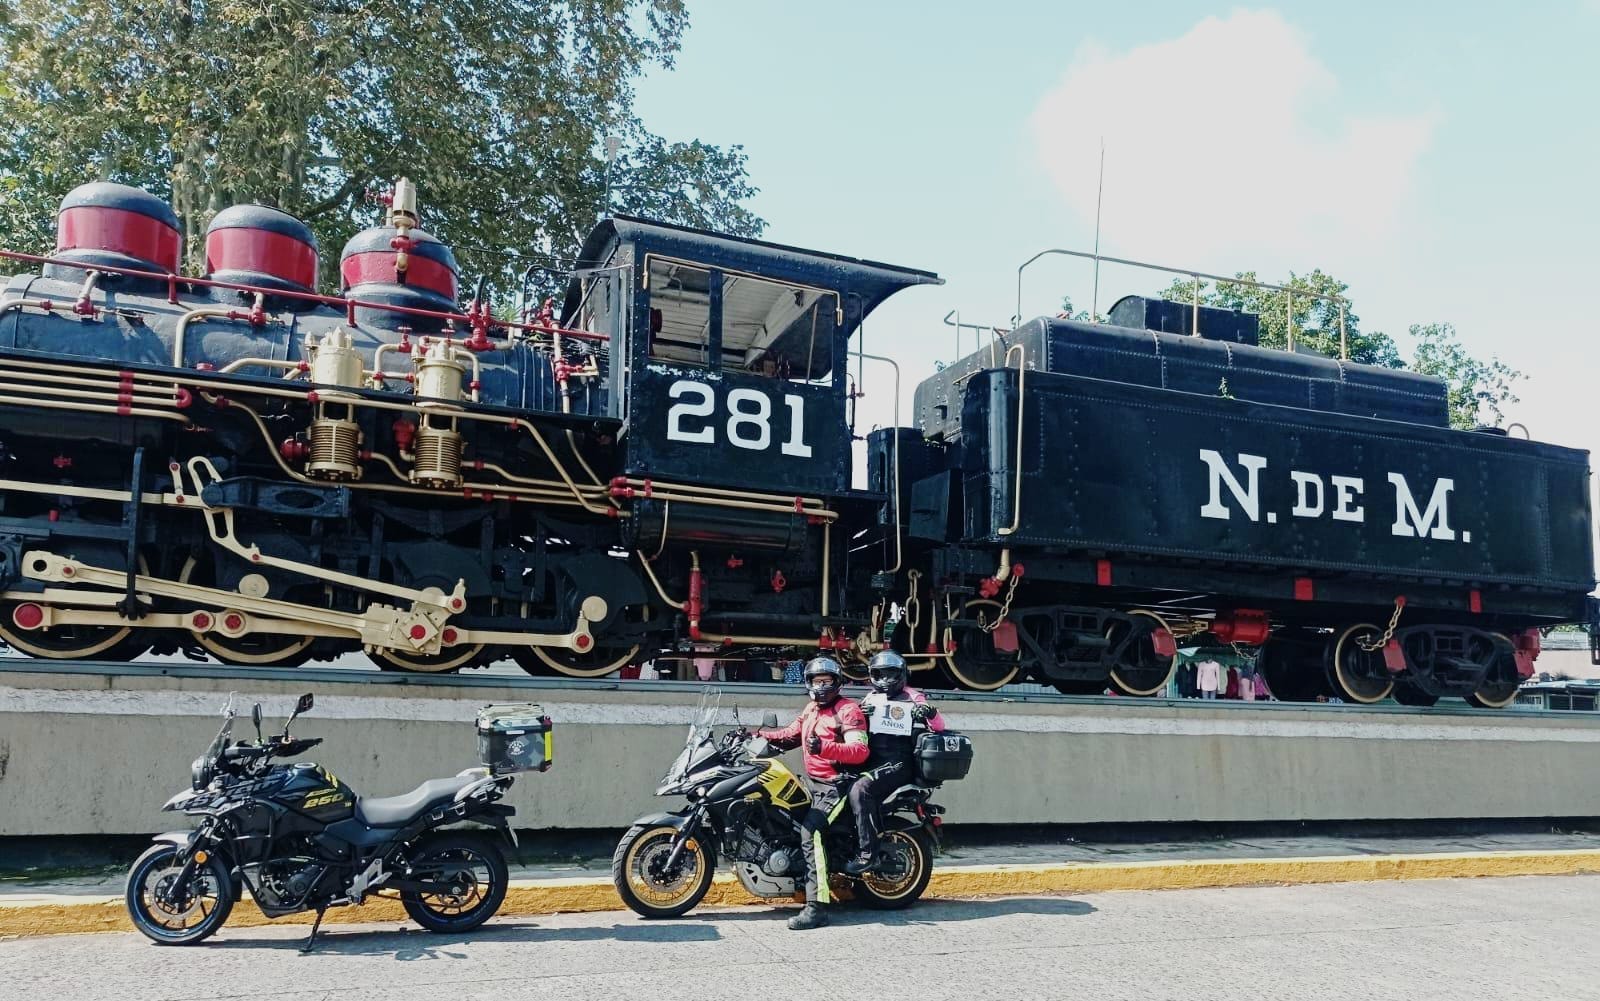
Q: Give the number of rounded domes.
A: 3